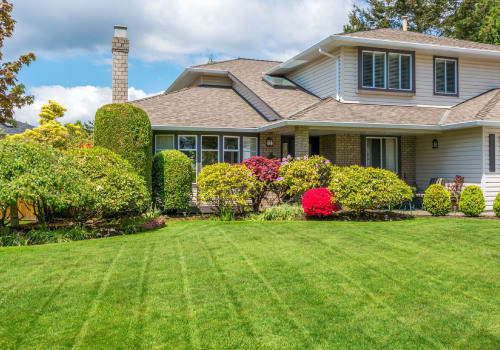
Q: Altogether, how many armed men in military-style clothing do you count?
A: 0